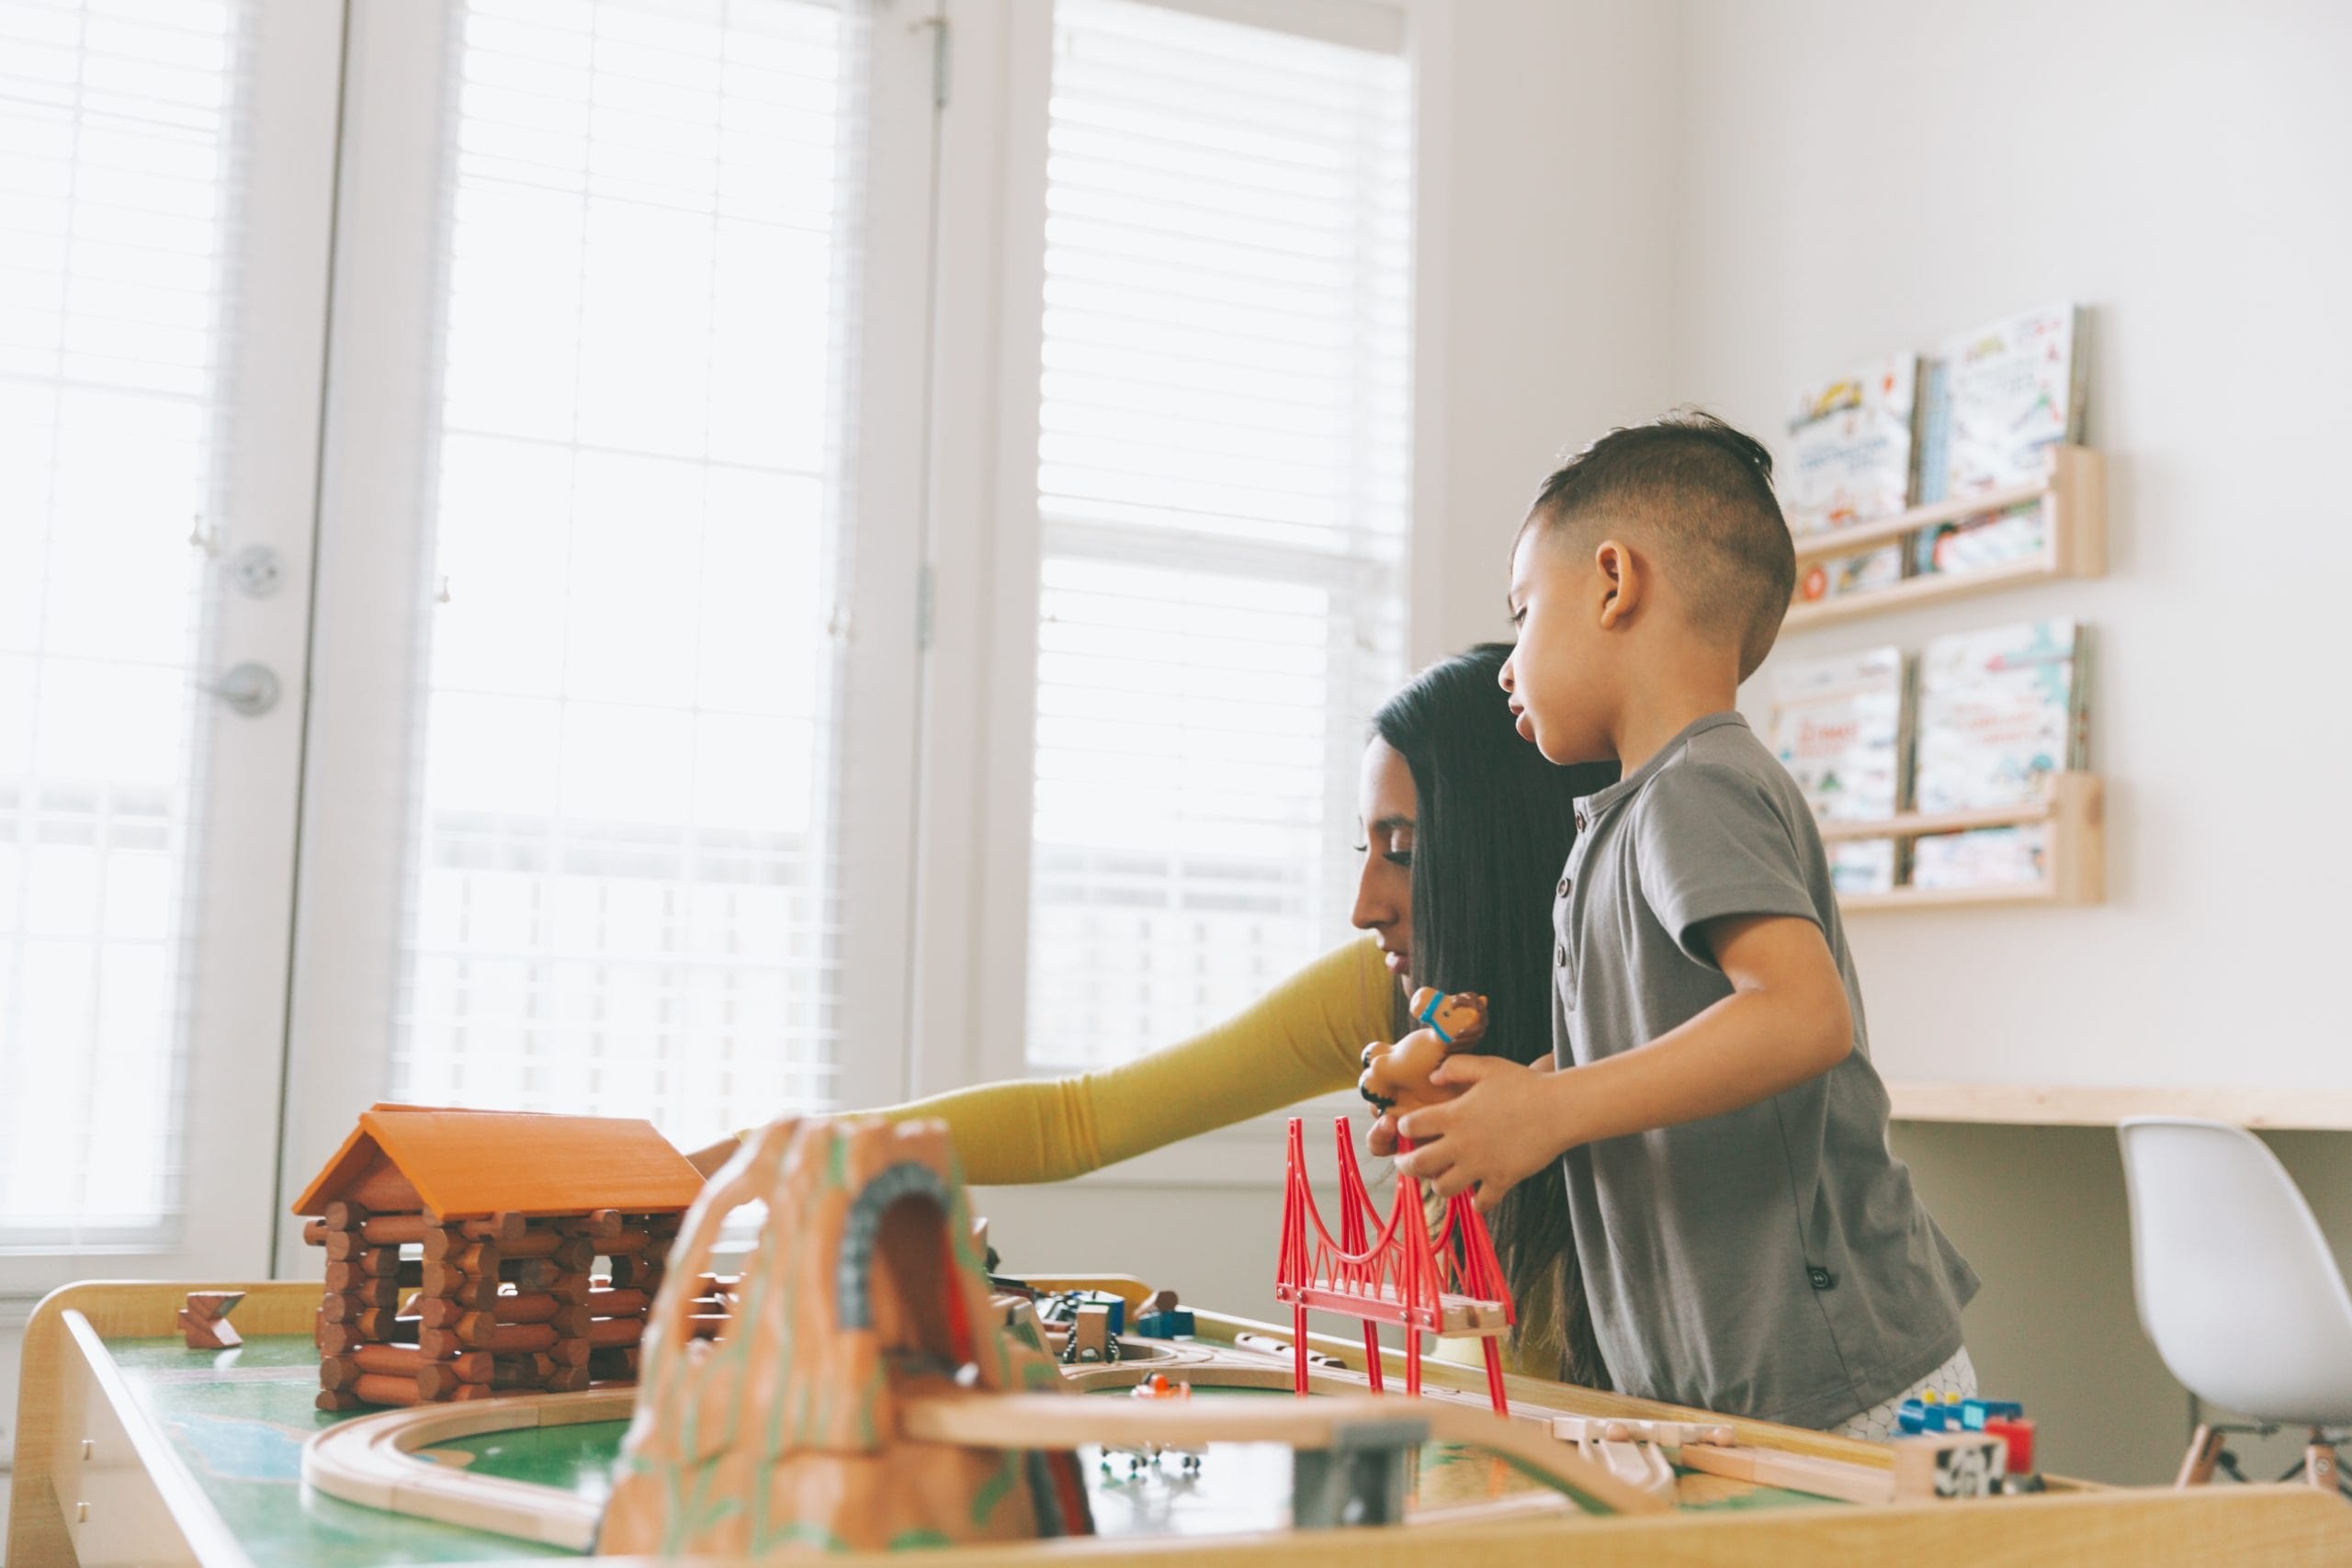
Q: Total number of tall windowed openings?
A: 3